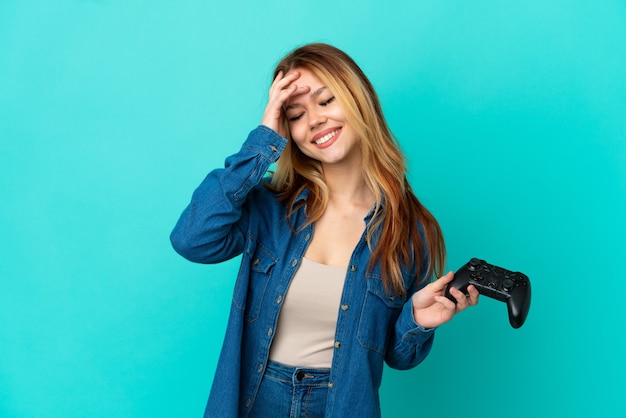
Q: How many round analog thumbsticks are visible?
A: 2